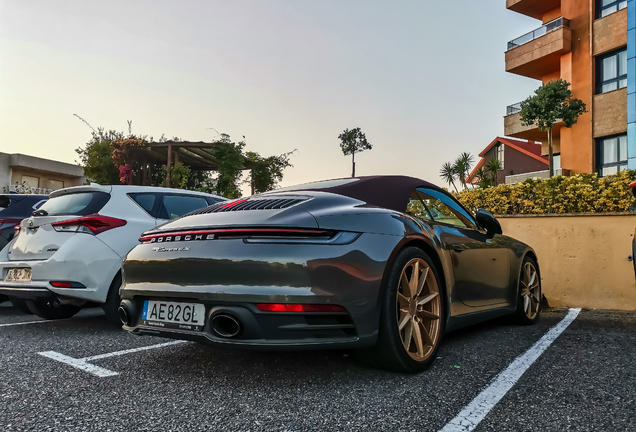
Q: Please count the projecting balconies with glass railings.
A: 2